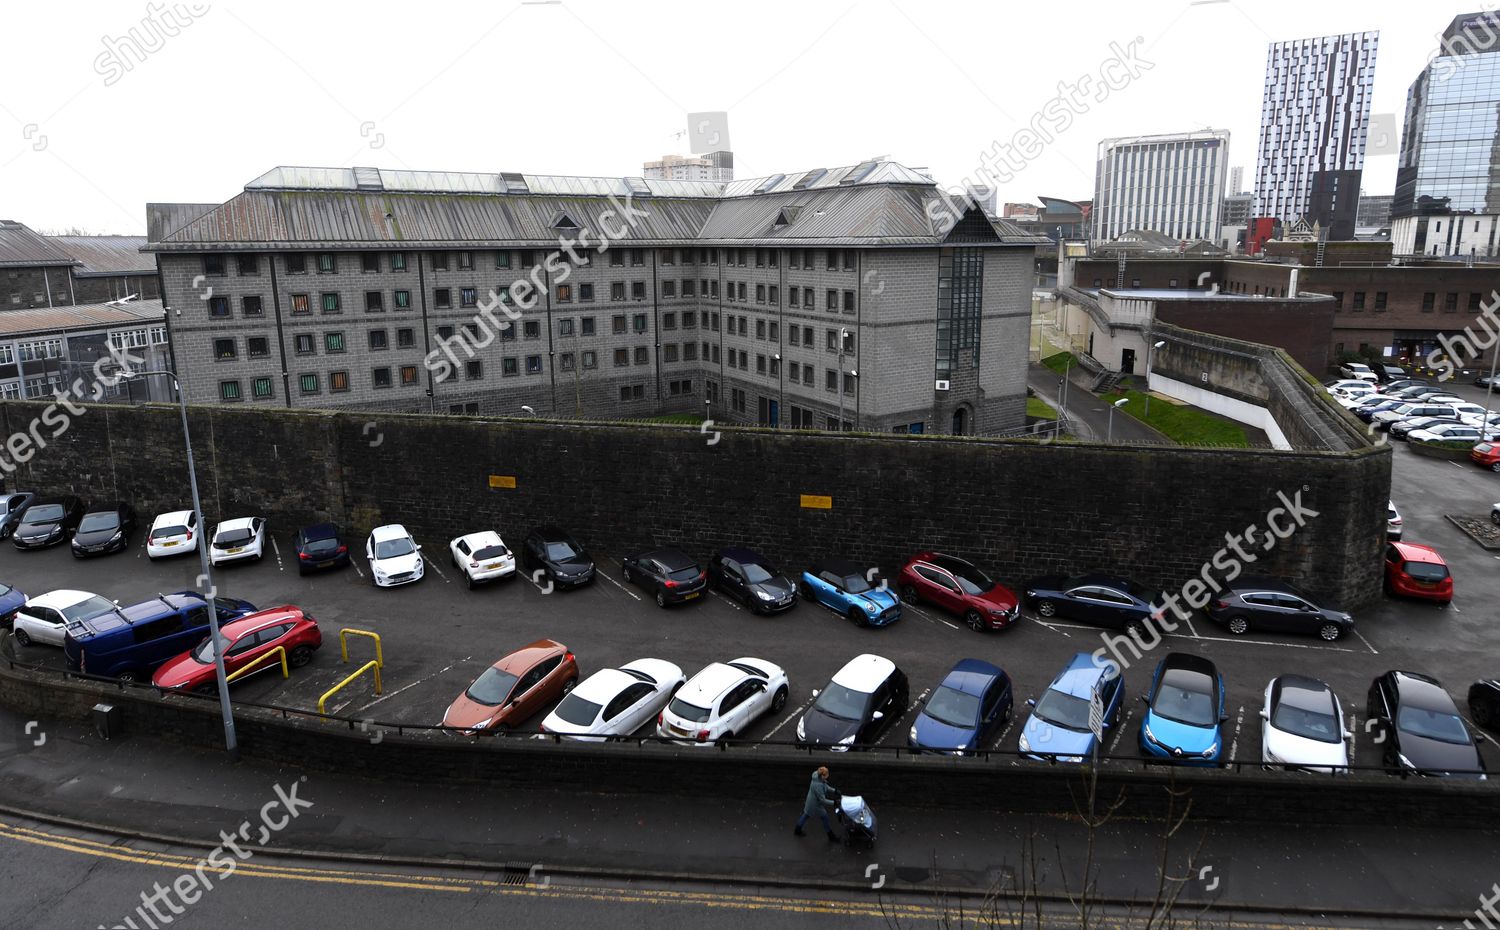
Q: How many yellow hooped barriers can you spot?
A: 3